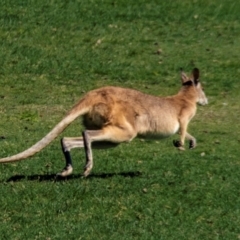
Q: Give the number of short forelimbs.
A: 2